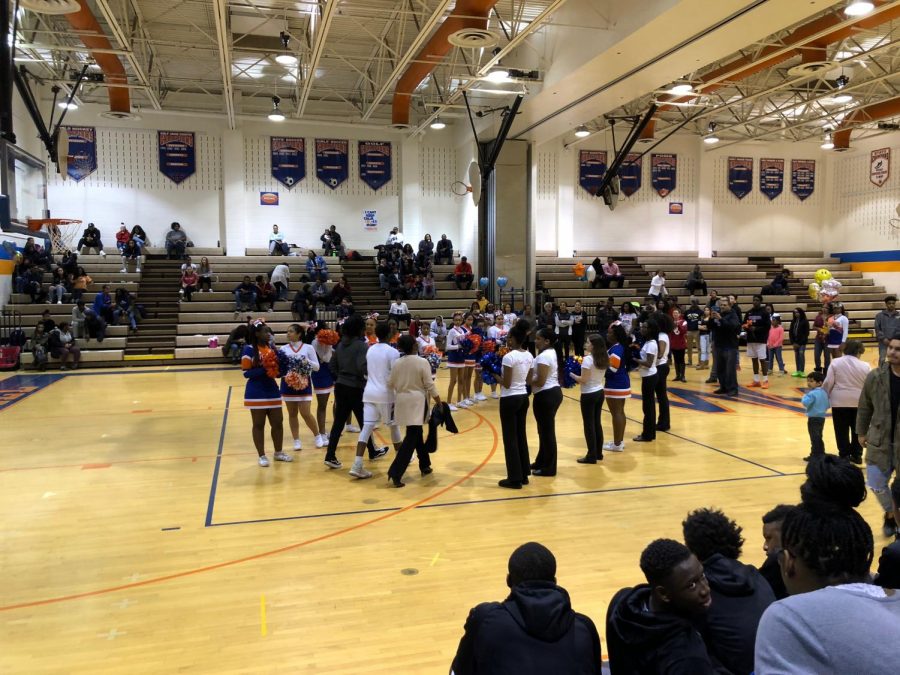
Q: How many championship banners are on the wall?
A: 12